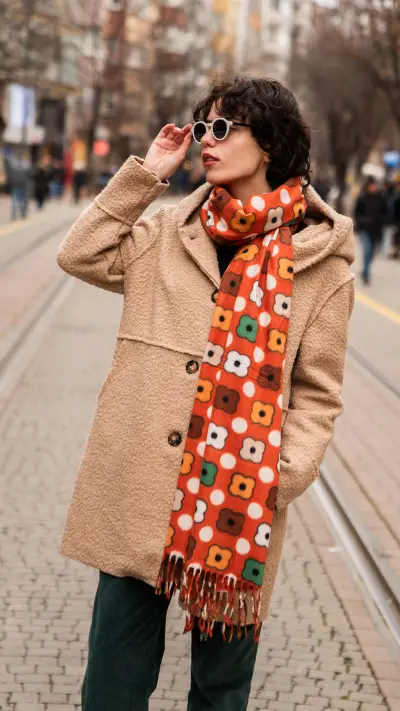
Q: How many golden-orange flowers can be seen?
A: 12